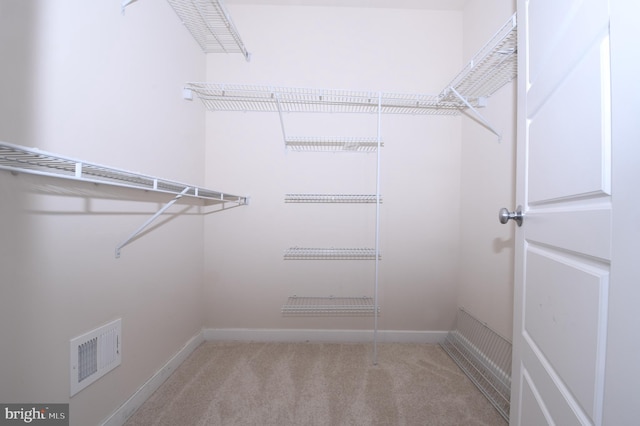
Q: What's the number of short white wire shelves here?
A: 4